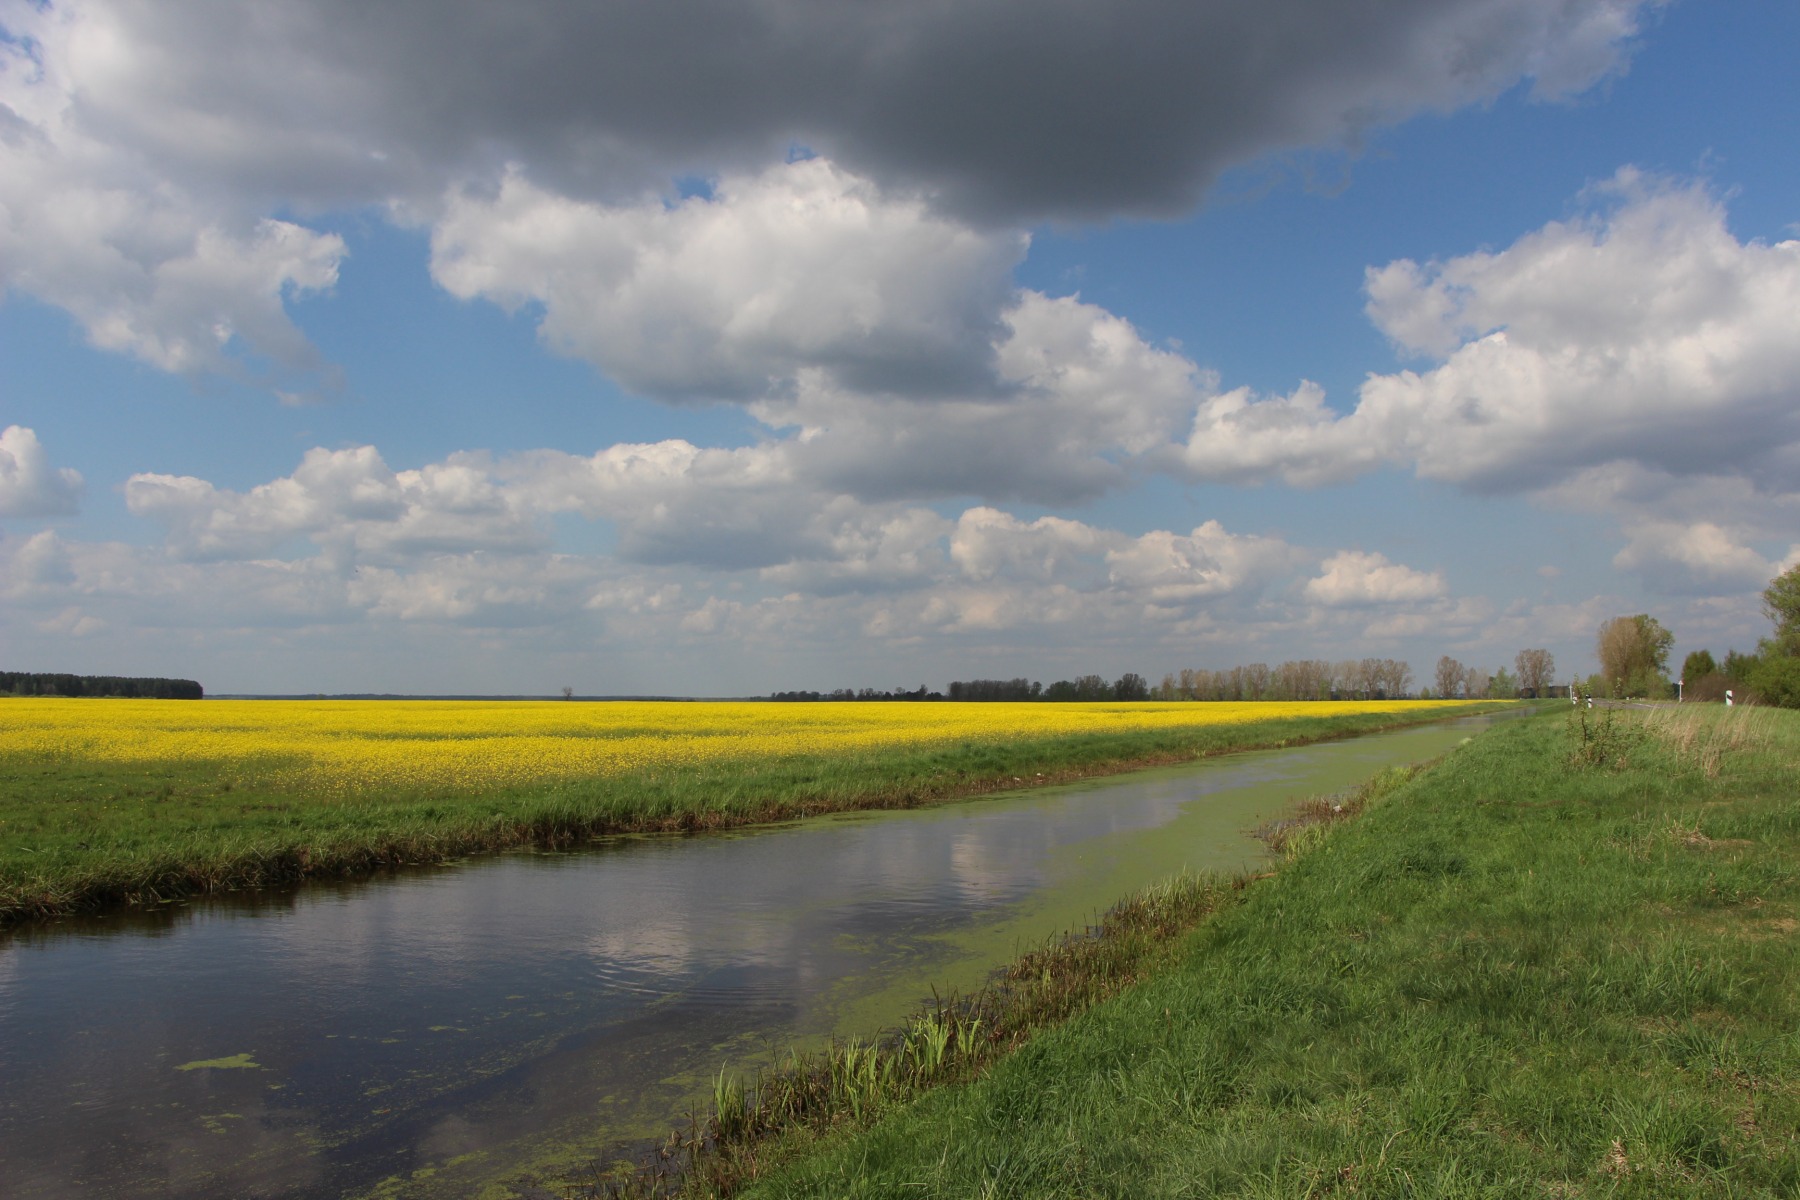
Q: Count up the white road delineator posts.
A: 3